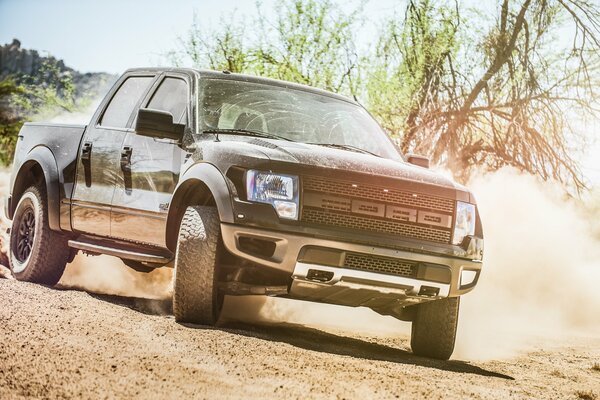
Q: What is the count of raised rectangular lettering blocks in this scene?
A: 4